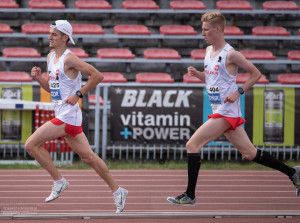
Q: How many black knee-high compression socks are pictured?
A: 2